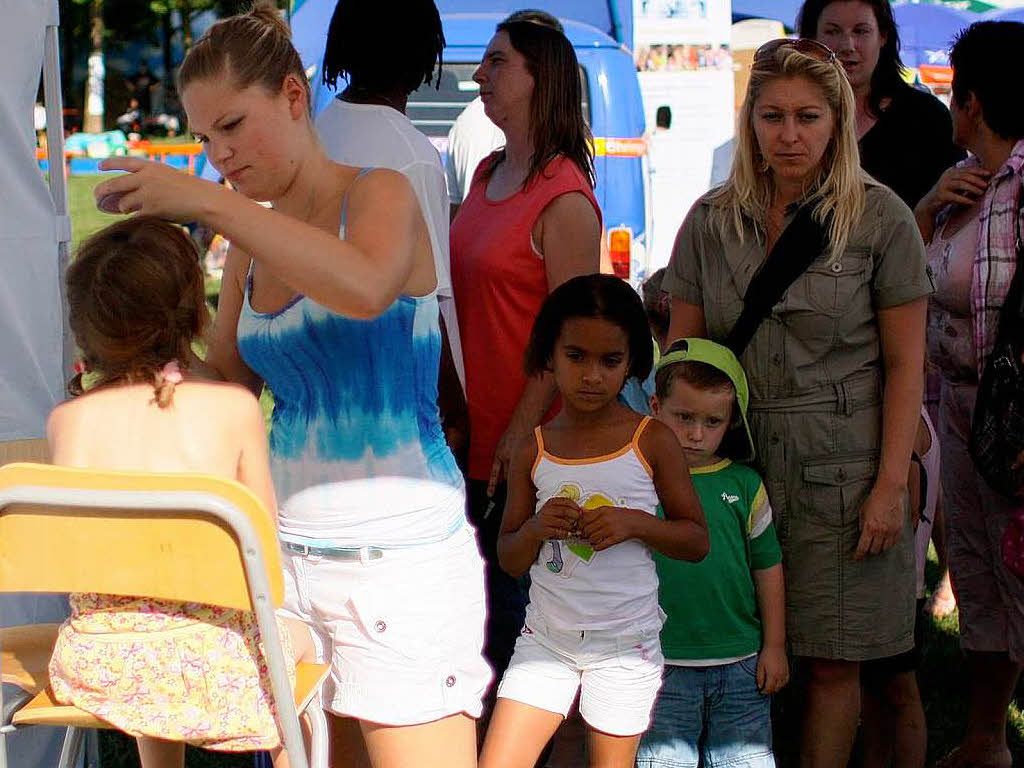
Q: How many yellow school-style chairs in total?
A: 1